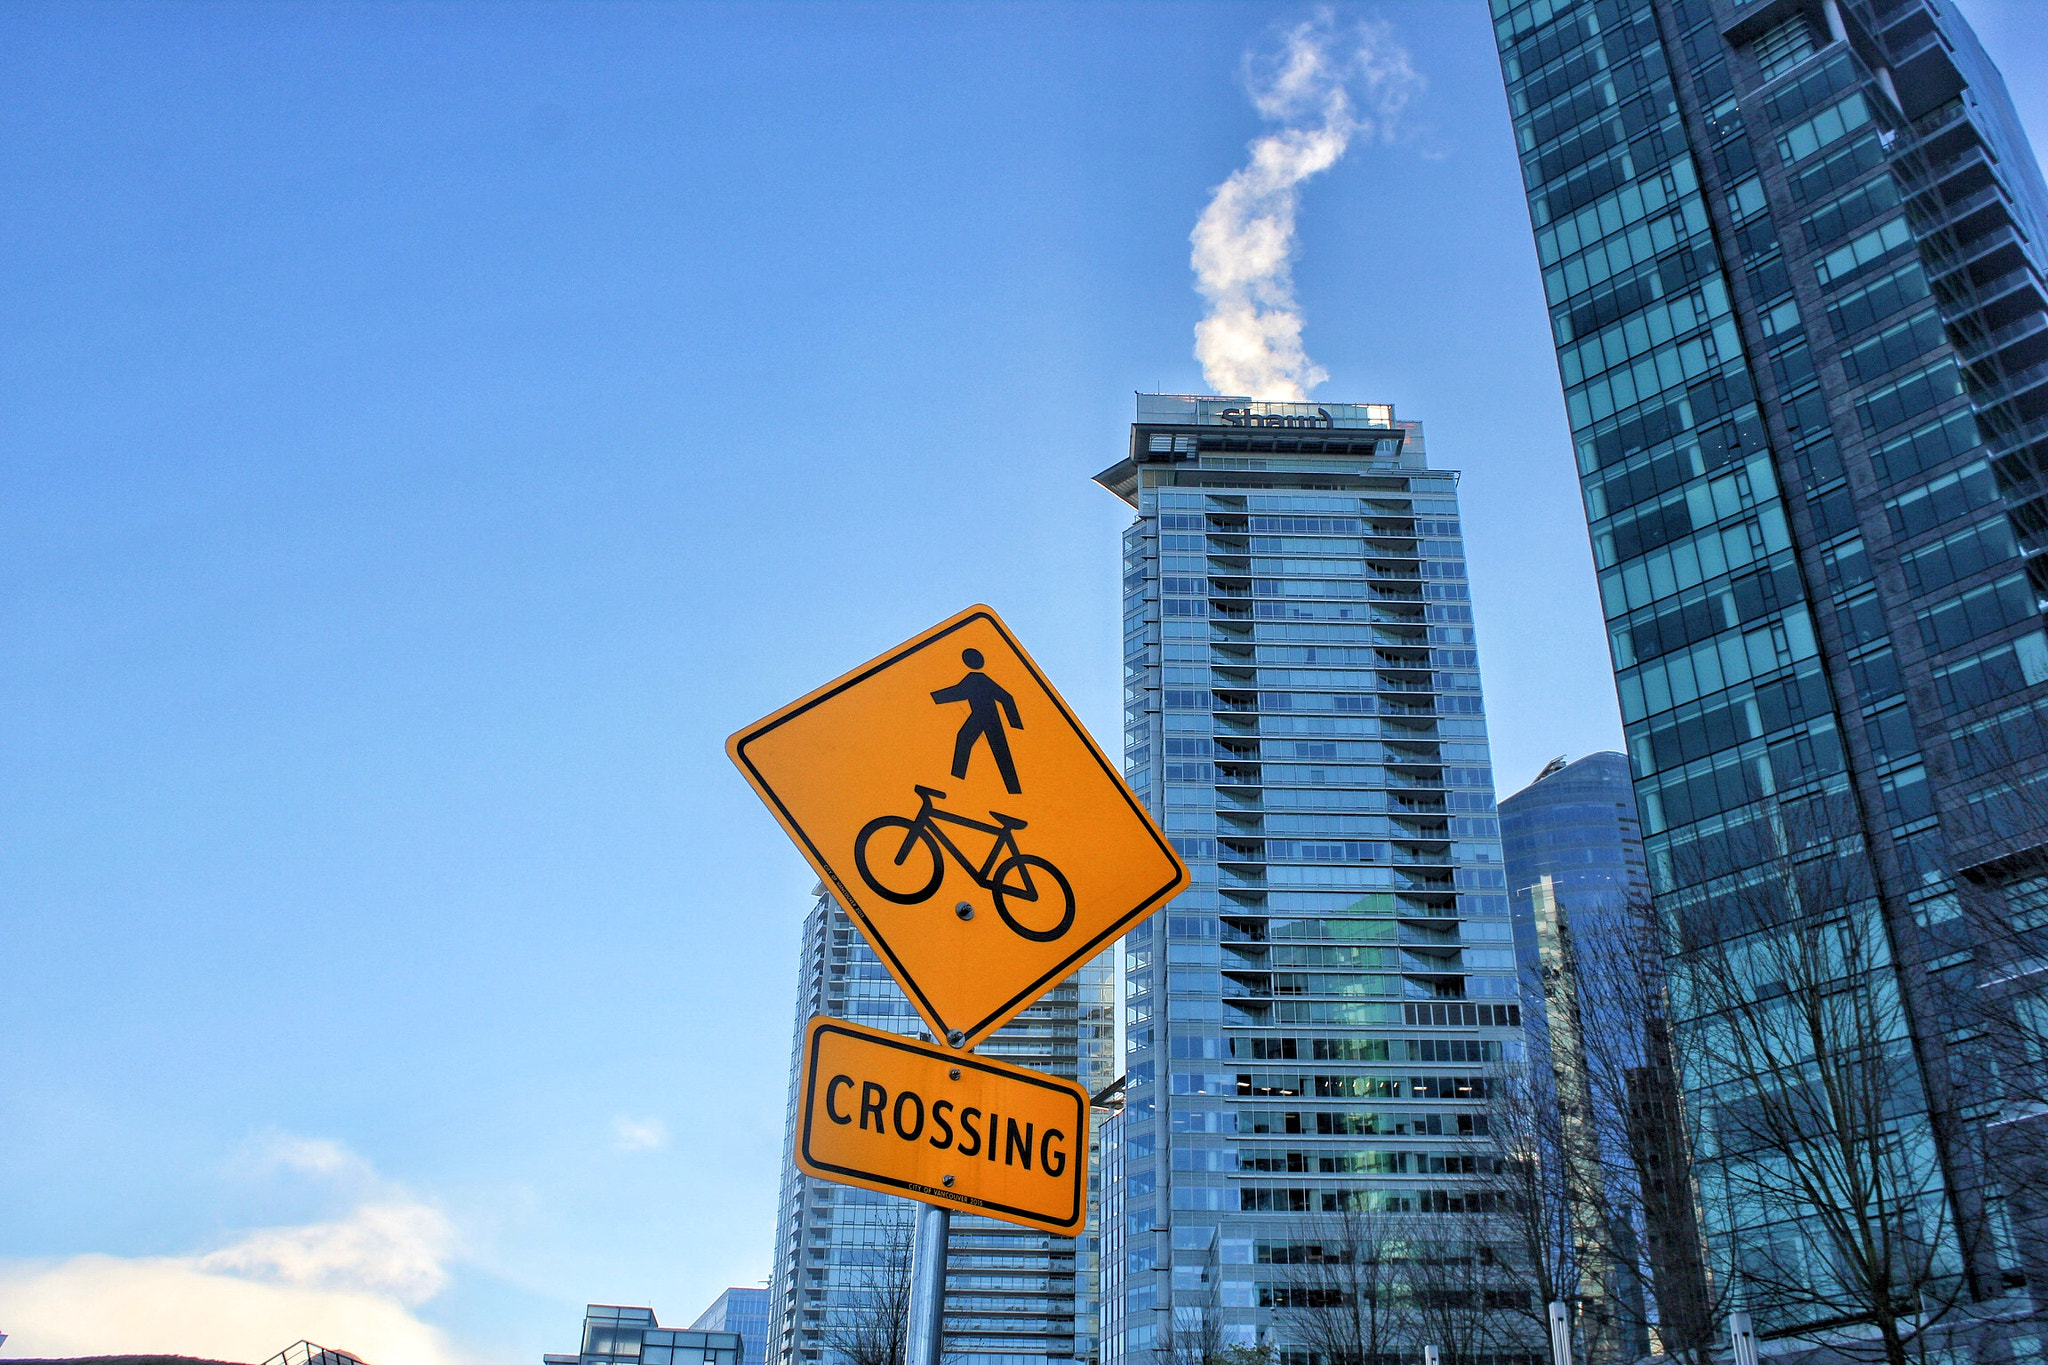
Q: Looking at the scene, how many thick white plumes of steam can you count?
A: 1